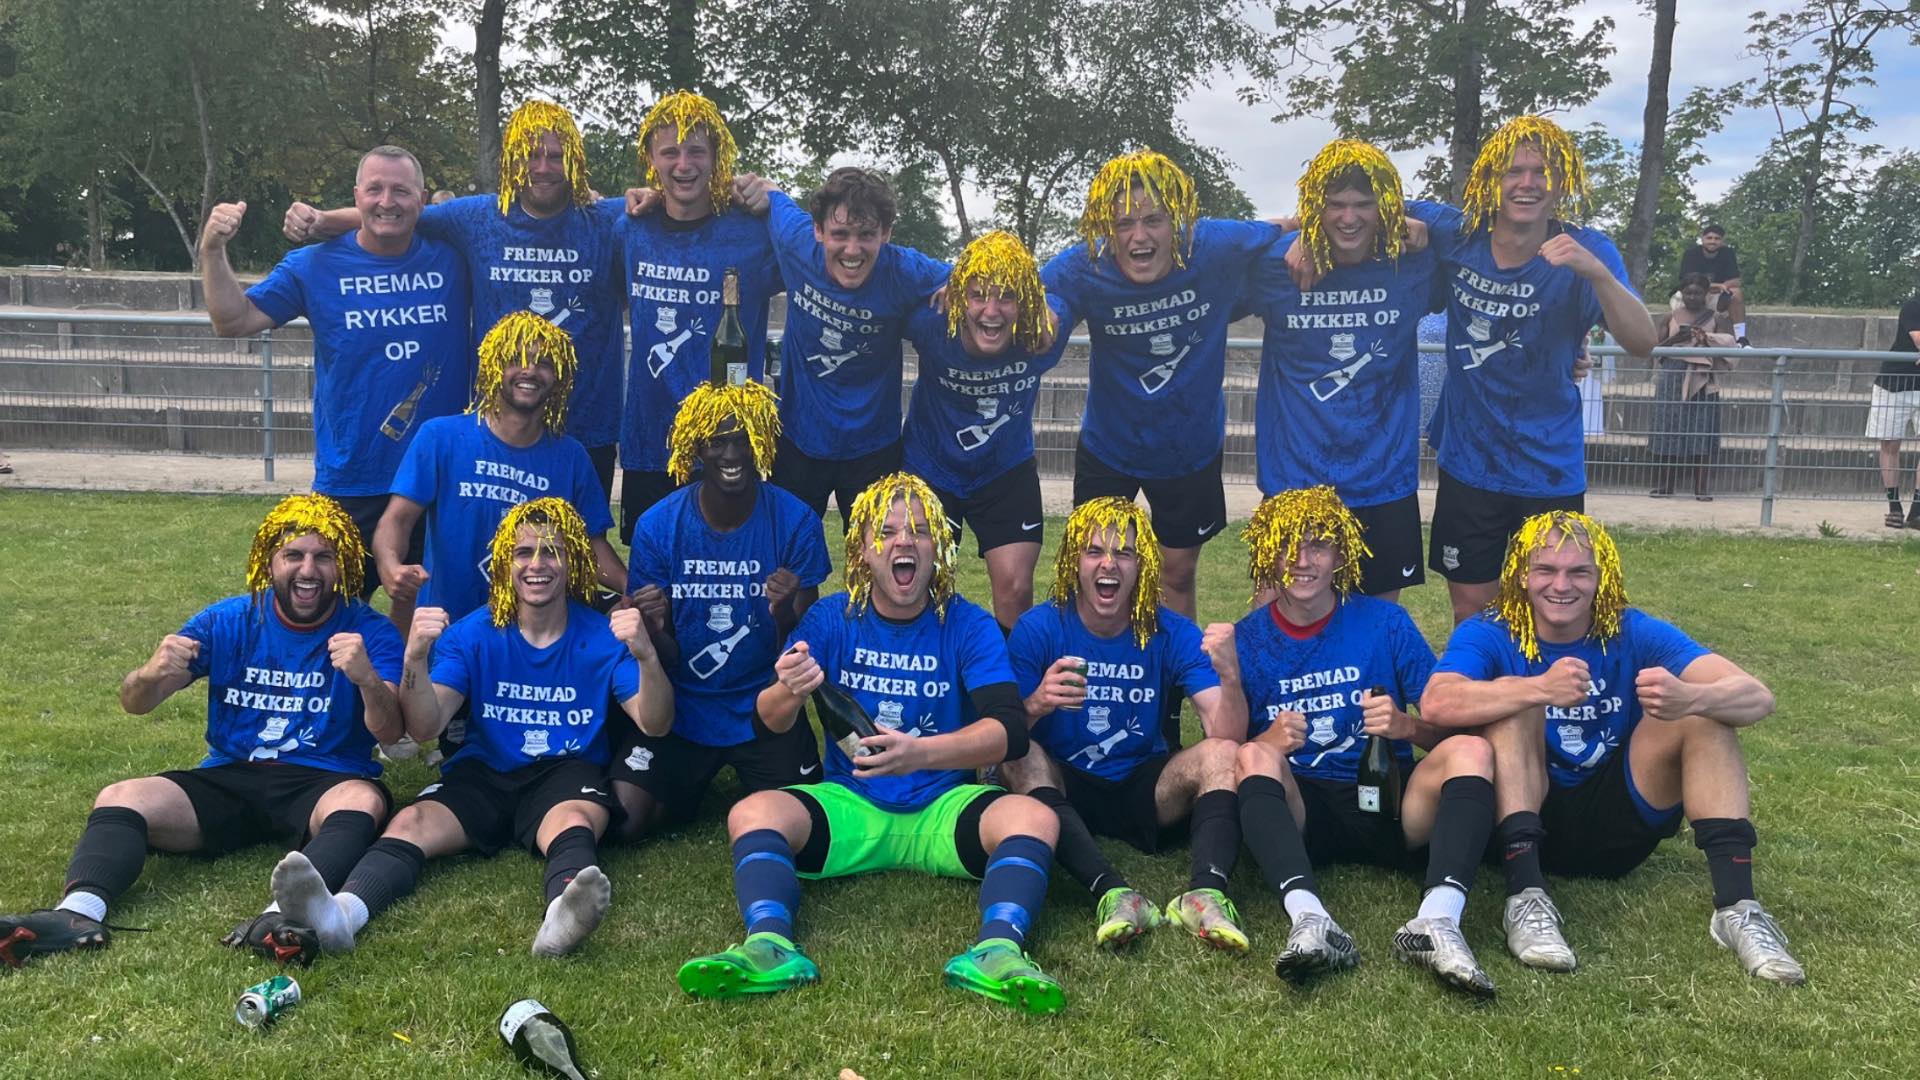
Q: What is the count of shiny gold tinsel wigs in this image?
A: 14